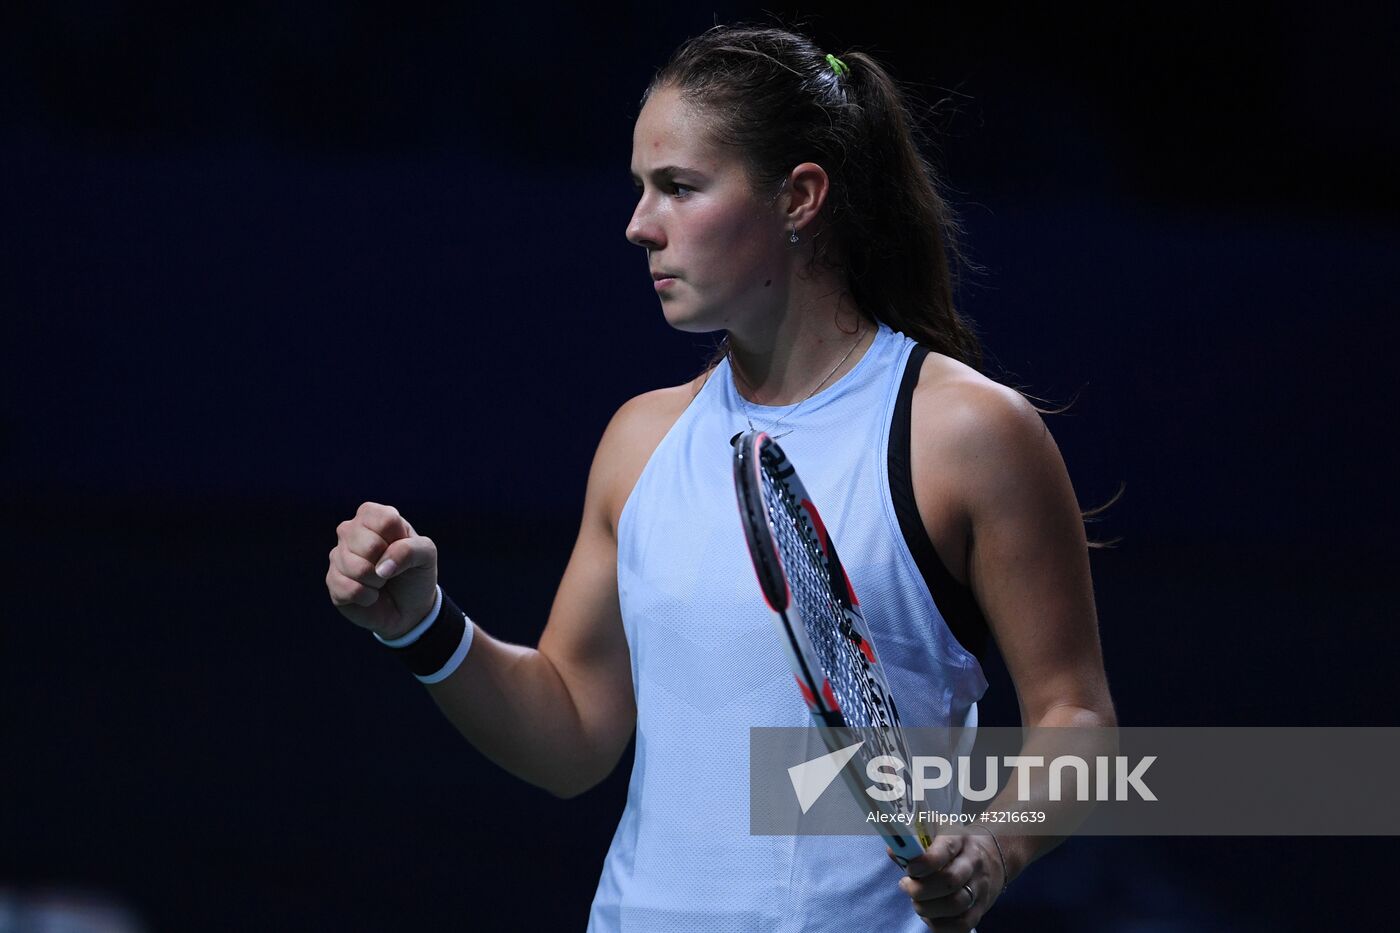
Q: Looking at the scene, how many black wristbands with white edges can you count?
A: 1